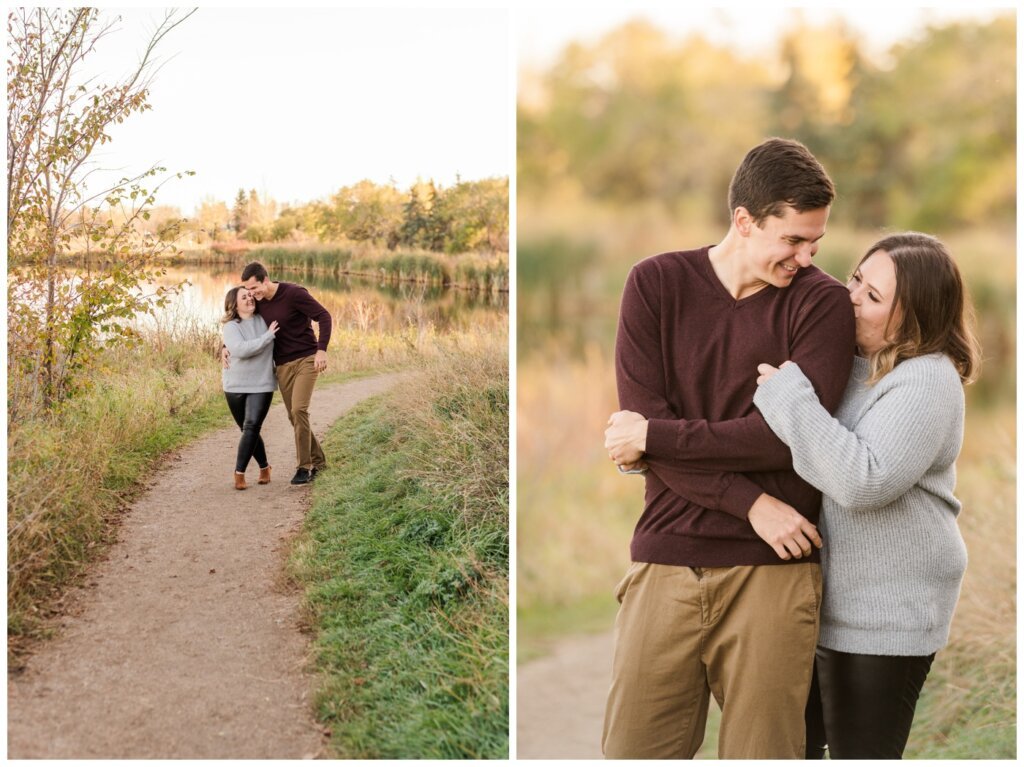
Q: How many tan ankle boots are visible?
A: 2